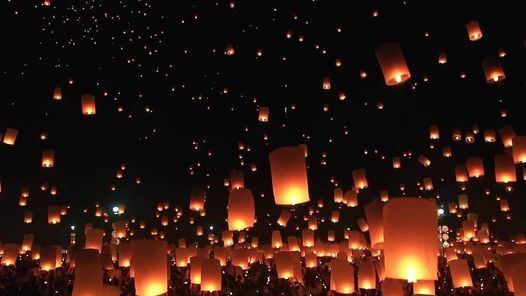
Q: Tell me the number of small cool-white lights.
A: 4